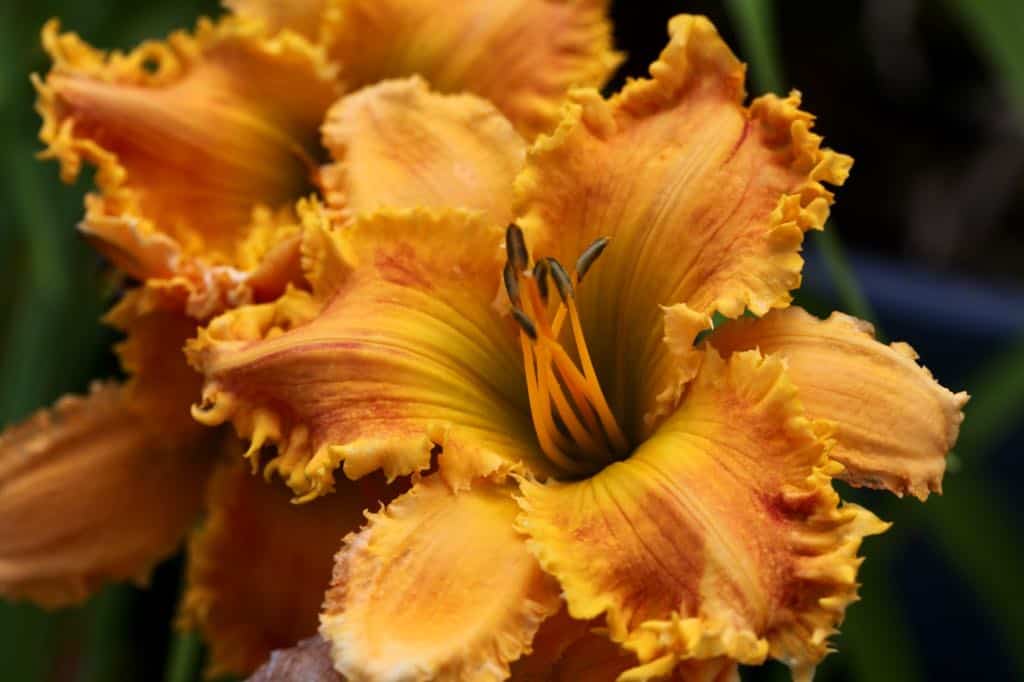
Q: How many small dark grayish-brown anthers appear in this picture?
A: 6